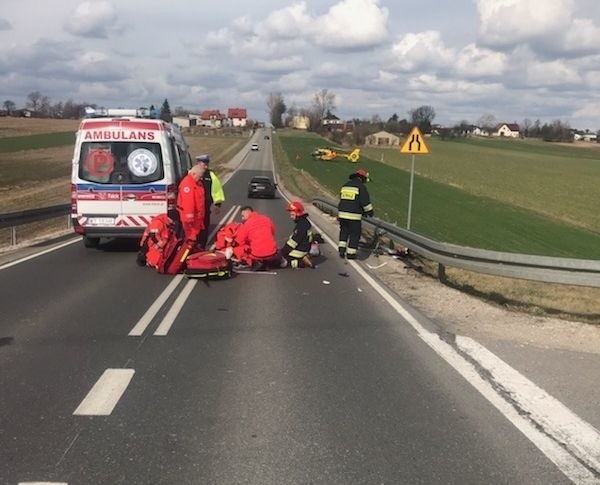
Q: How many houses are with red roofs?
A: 3